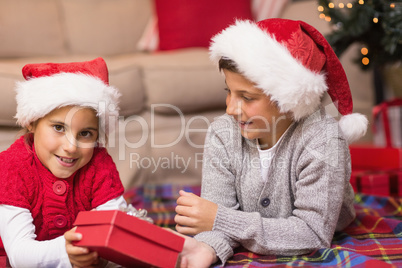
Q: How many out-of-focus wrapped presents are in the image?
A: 3